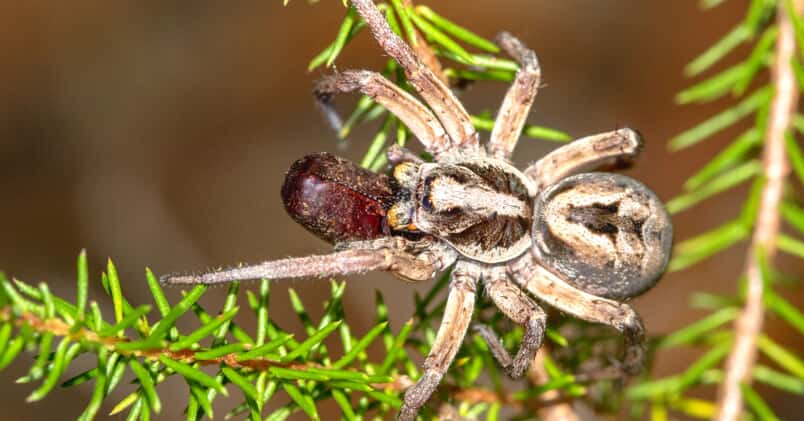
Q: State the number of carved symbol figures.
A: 0